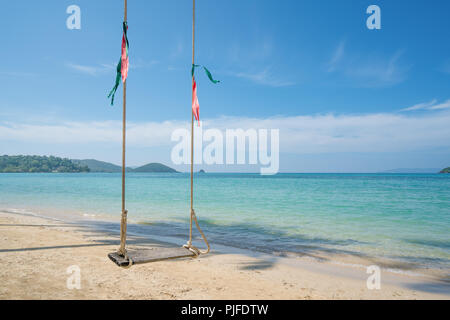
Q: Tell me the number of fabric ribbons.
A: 4